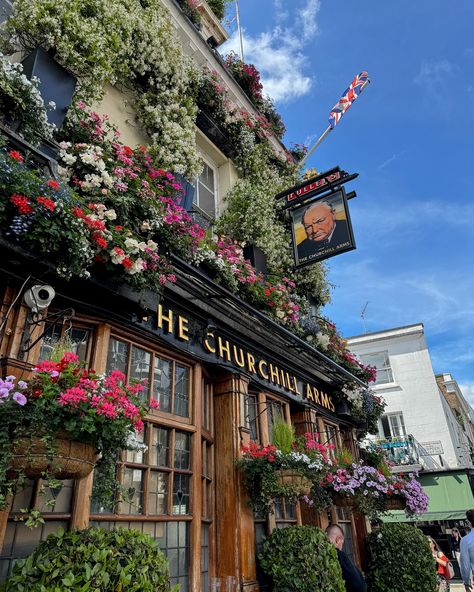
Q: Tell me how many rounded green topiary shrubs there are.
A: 3